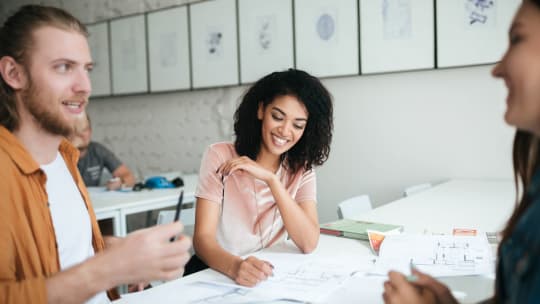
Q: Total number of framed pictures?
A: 8